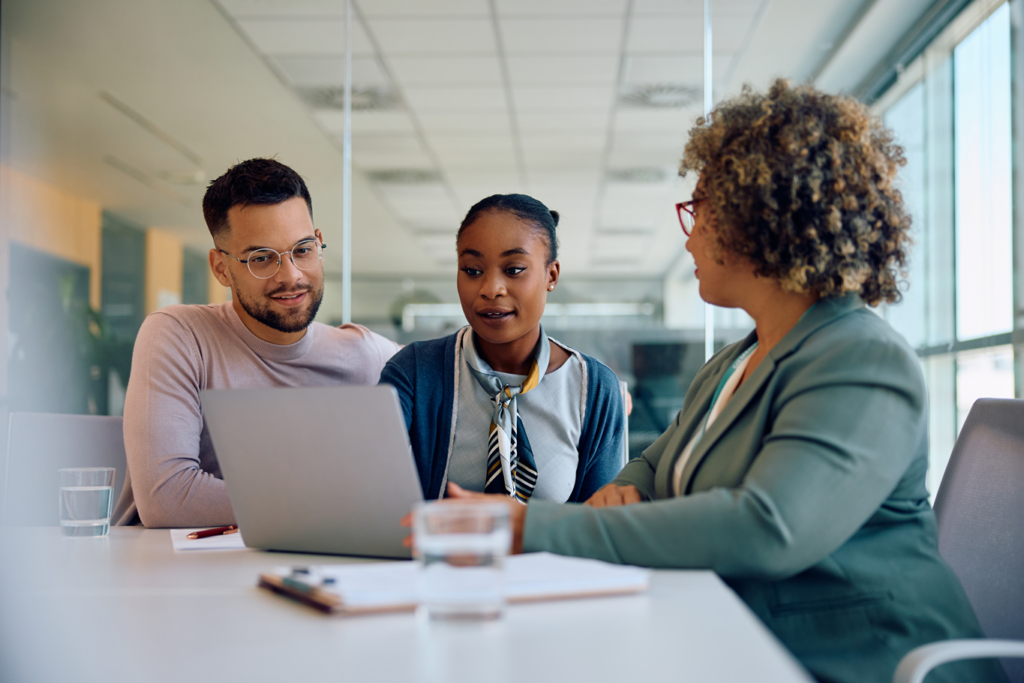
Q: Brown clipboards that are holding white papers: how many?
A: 1